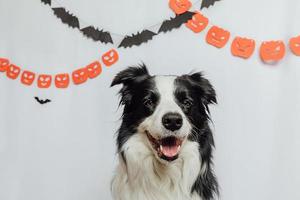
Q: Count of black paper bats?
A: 7